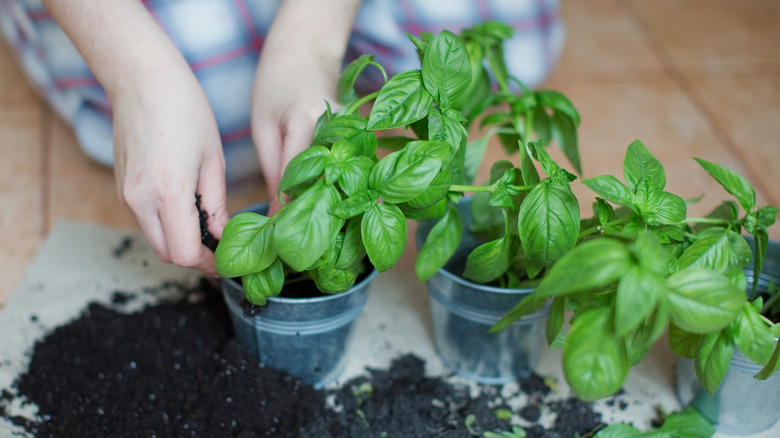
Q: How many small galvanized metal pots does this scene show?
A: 3